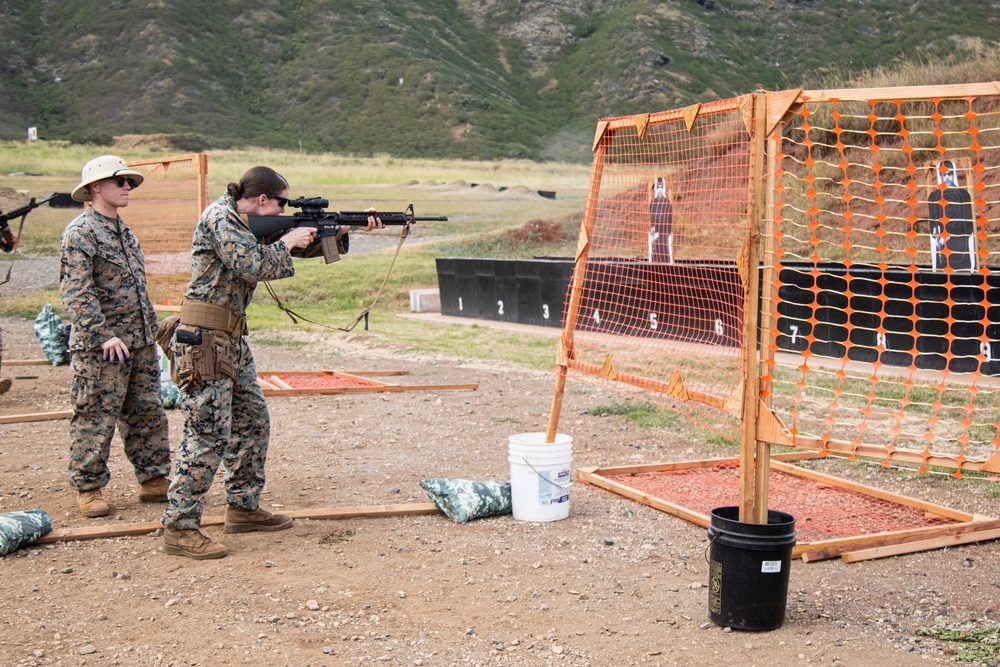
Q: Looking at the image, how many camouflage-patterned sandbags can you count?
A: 4